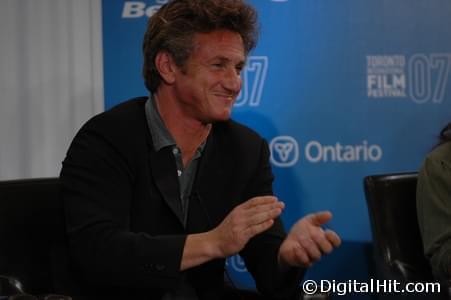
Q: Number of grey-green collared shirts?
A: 1